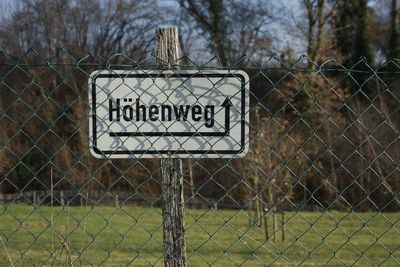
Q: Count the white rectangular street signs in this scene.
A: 1